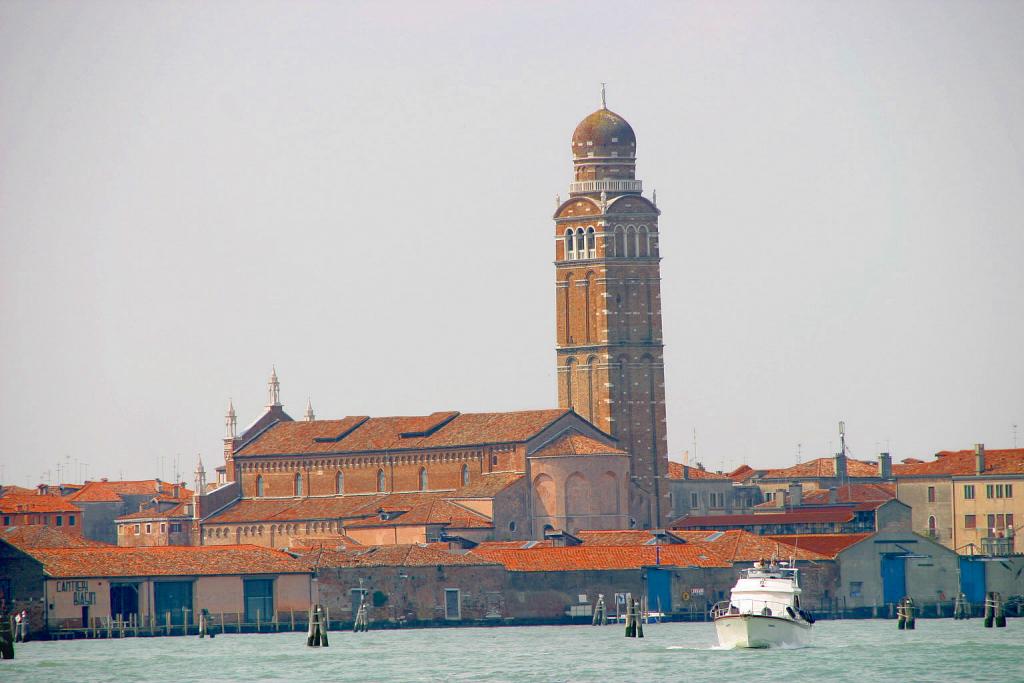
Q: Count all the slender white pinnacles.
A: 4